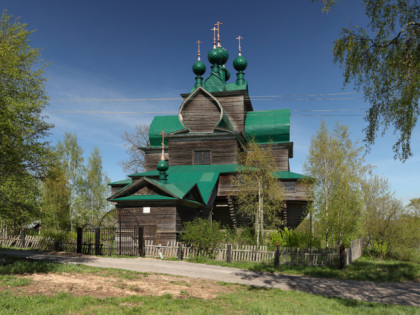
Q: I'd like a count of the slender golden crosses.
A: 5